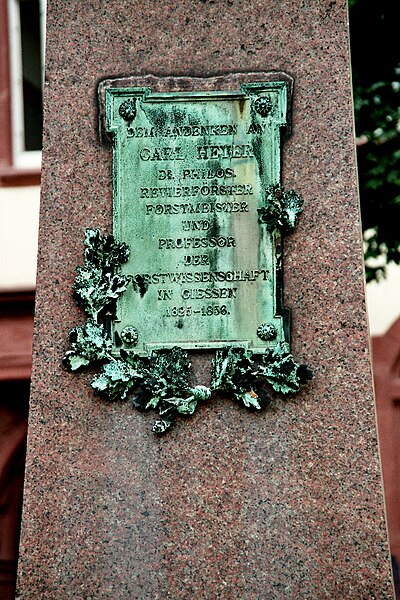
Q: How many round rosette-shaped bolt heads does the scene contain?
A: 4